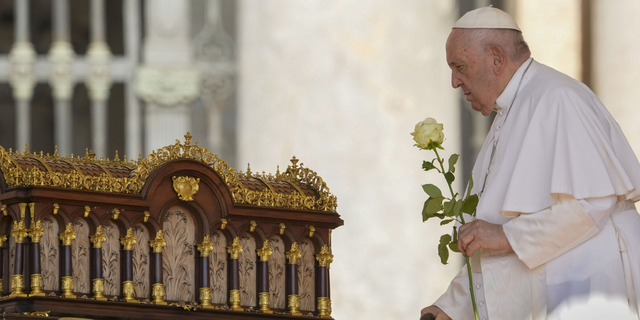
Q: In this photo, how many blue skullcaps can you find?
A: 0